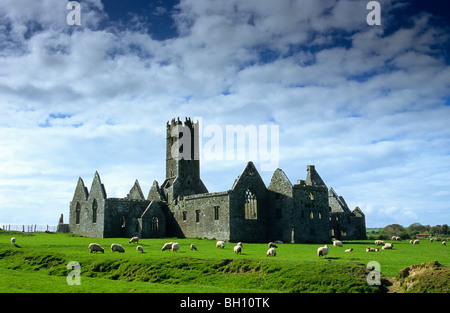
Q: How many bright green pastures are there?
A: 1